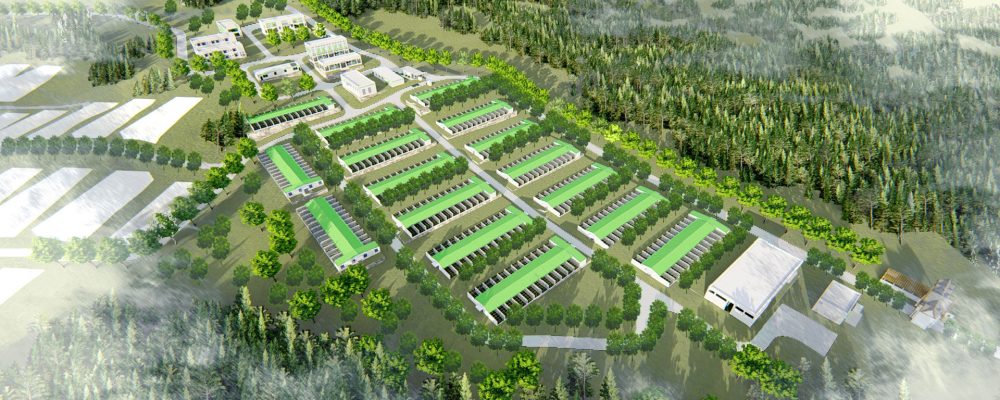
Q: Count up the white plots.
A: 12